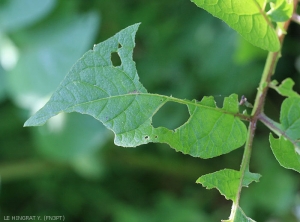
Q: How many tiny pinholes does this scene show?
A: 2